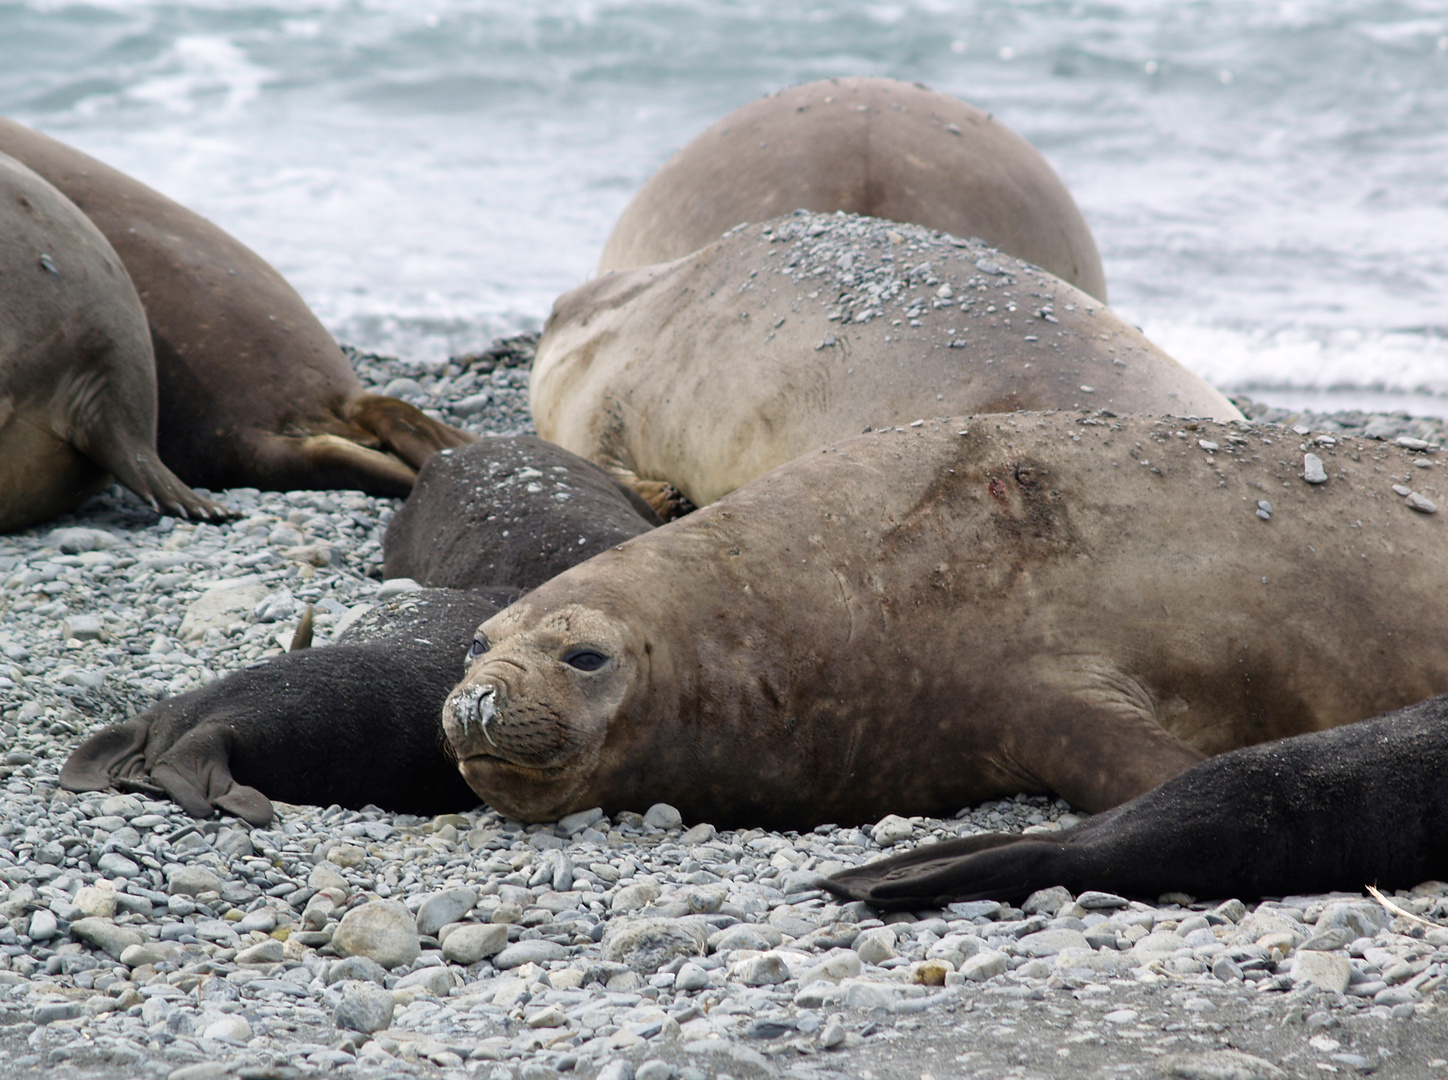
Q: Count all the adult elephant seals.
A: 5